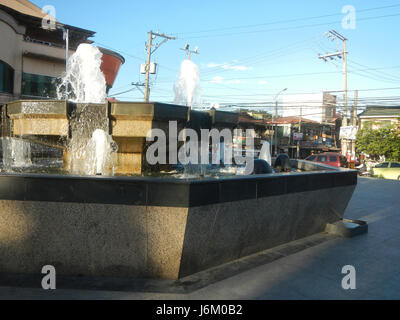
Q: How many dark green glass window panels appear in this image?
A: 2